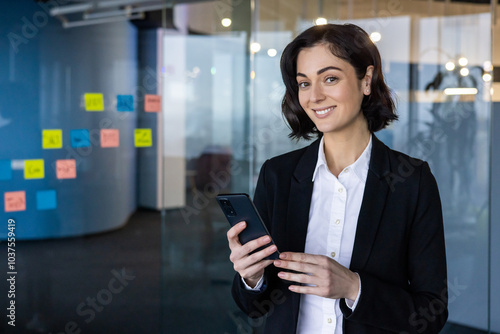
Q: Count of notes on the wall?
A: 12